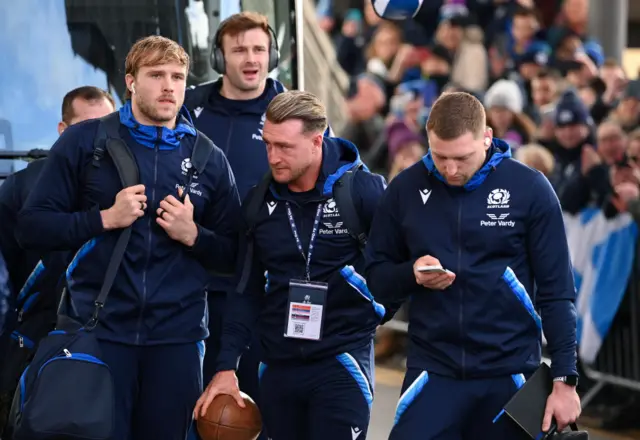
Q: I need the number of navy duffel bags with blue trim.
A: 1